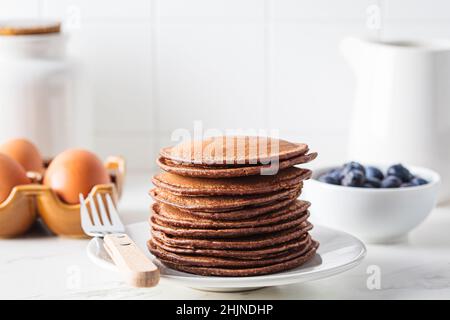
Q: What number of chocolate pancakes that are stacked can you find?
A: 11